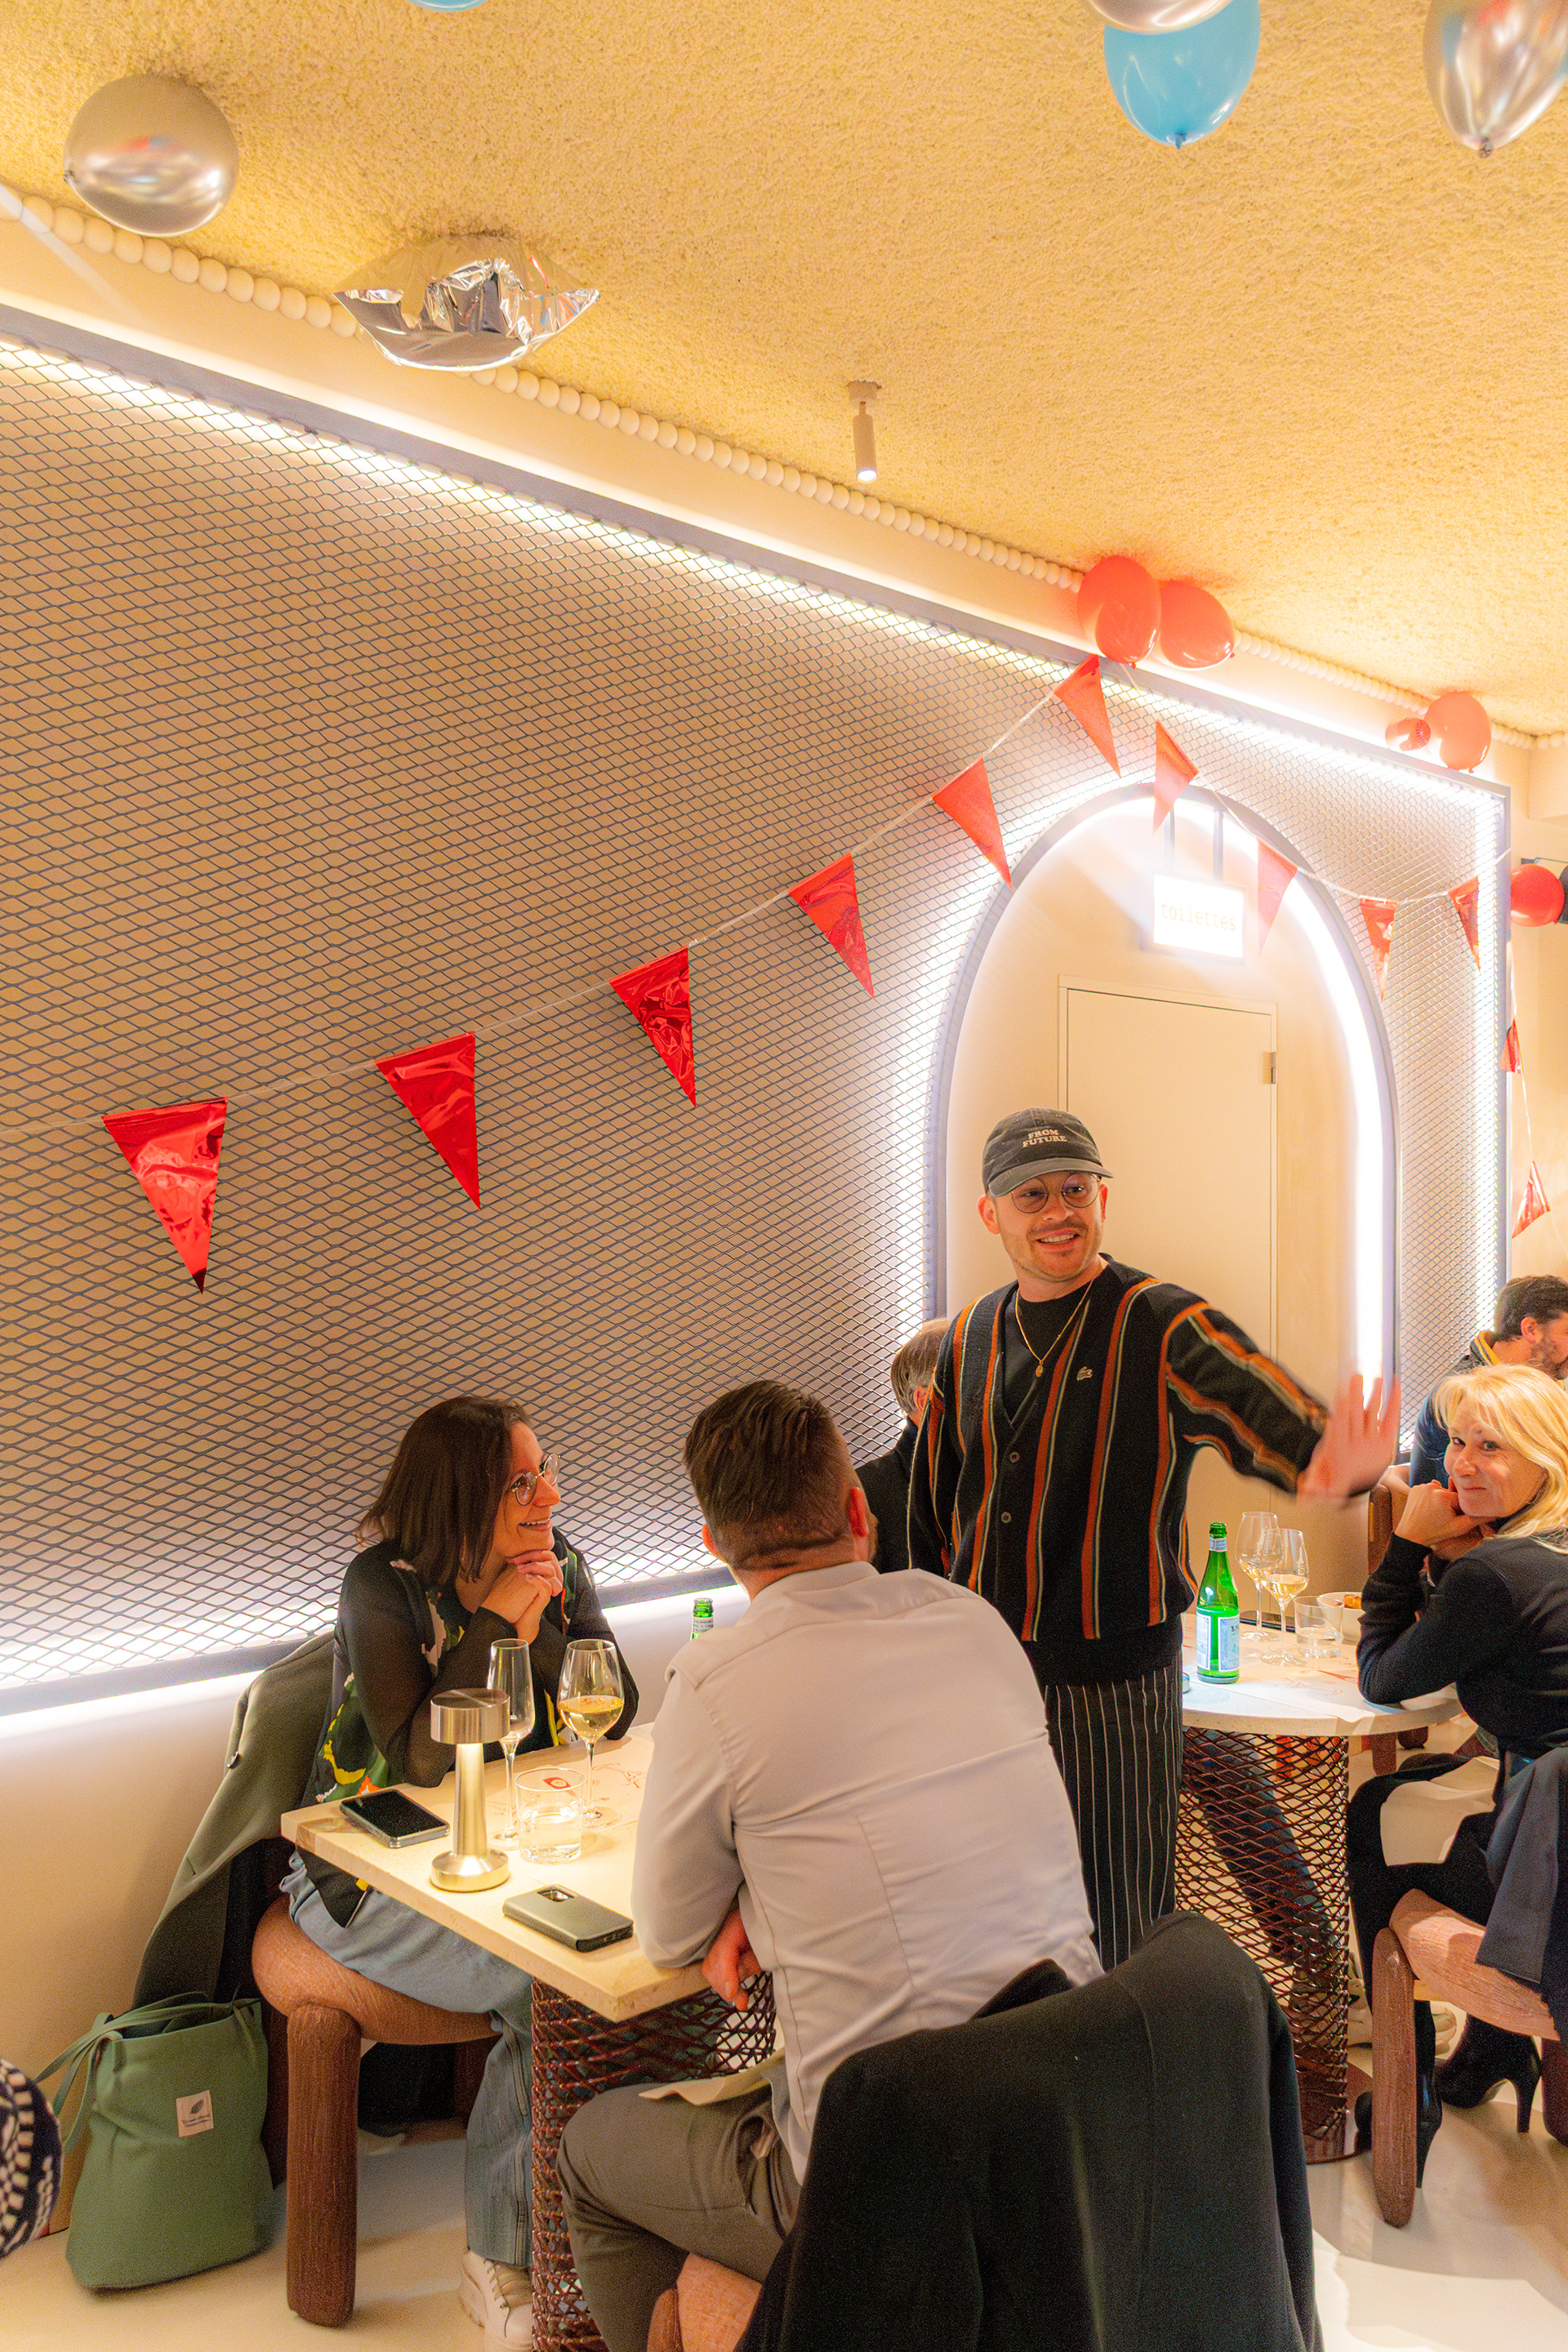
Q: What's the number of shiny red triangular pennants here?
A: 12